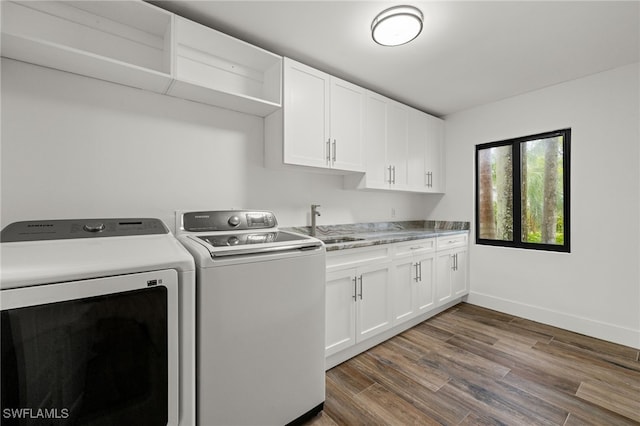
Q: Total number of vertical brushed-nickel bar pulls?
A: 12